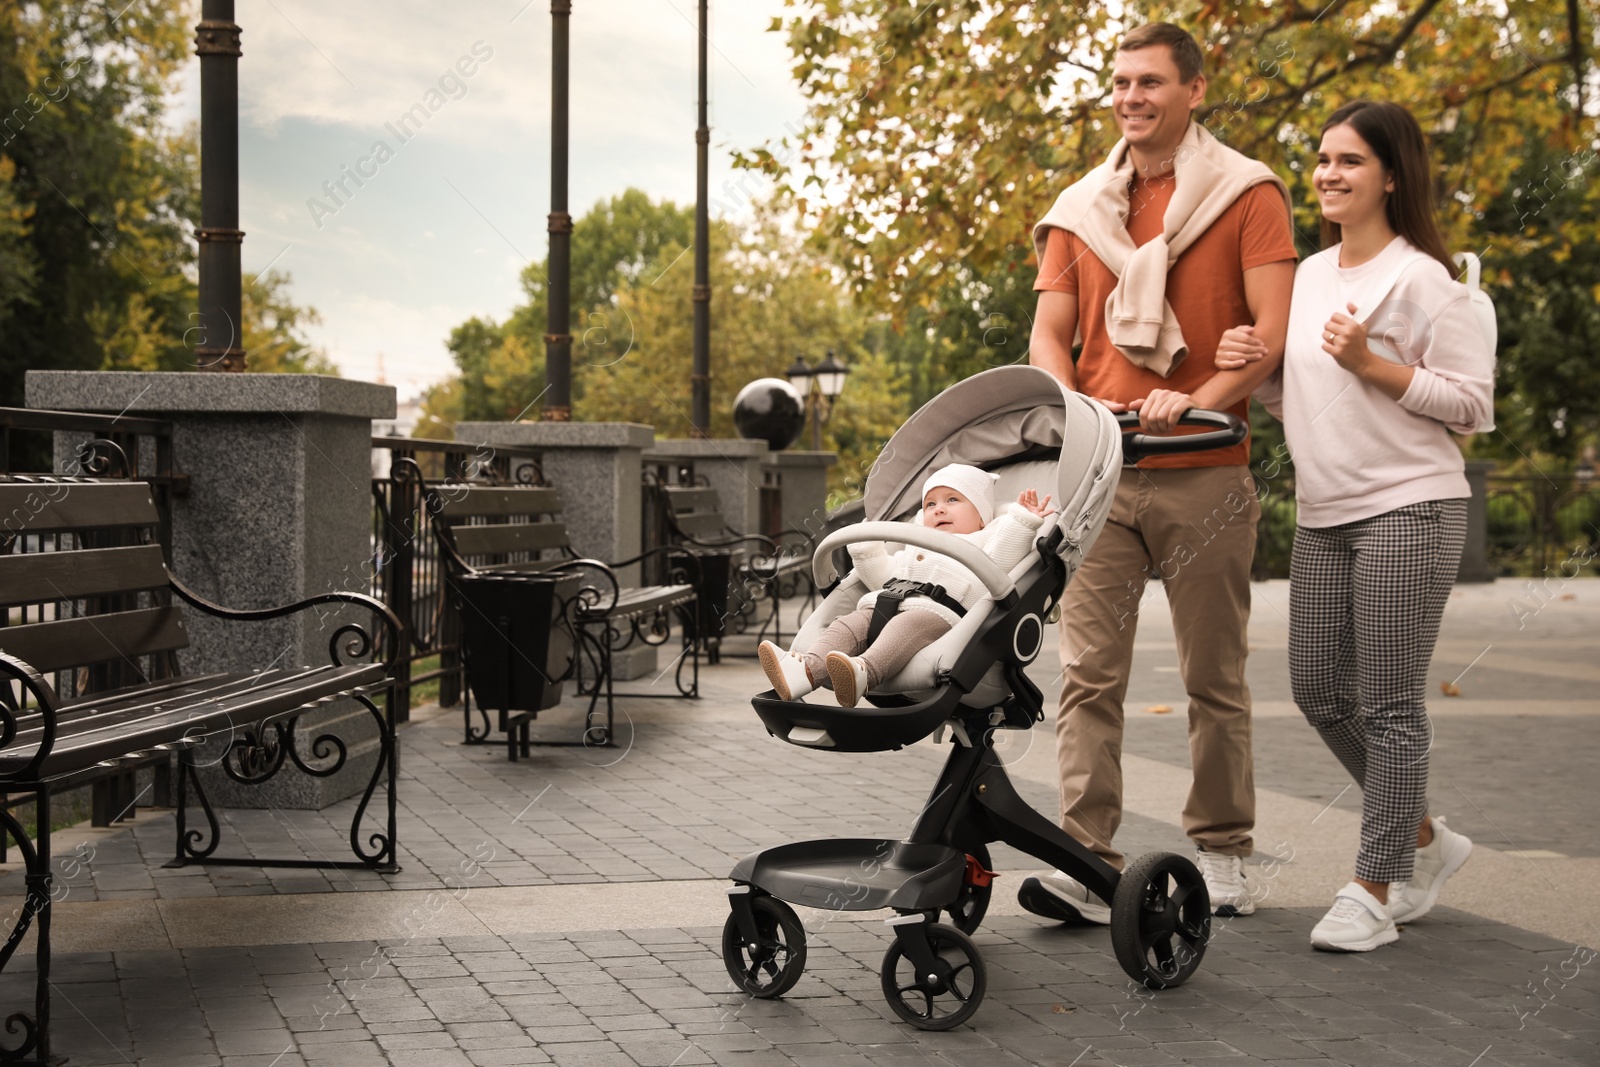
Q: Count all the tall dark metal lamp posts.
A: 3